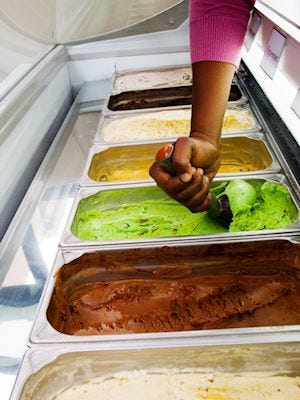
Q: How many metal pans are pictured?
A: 7